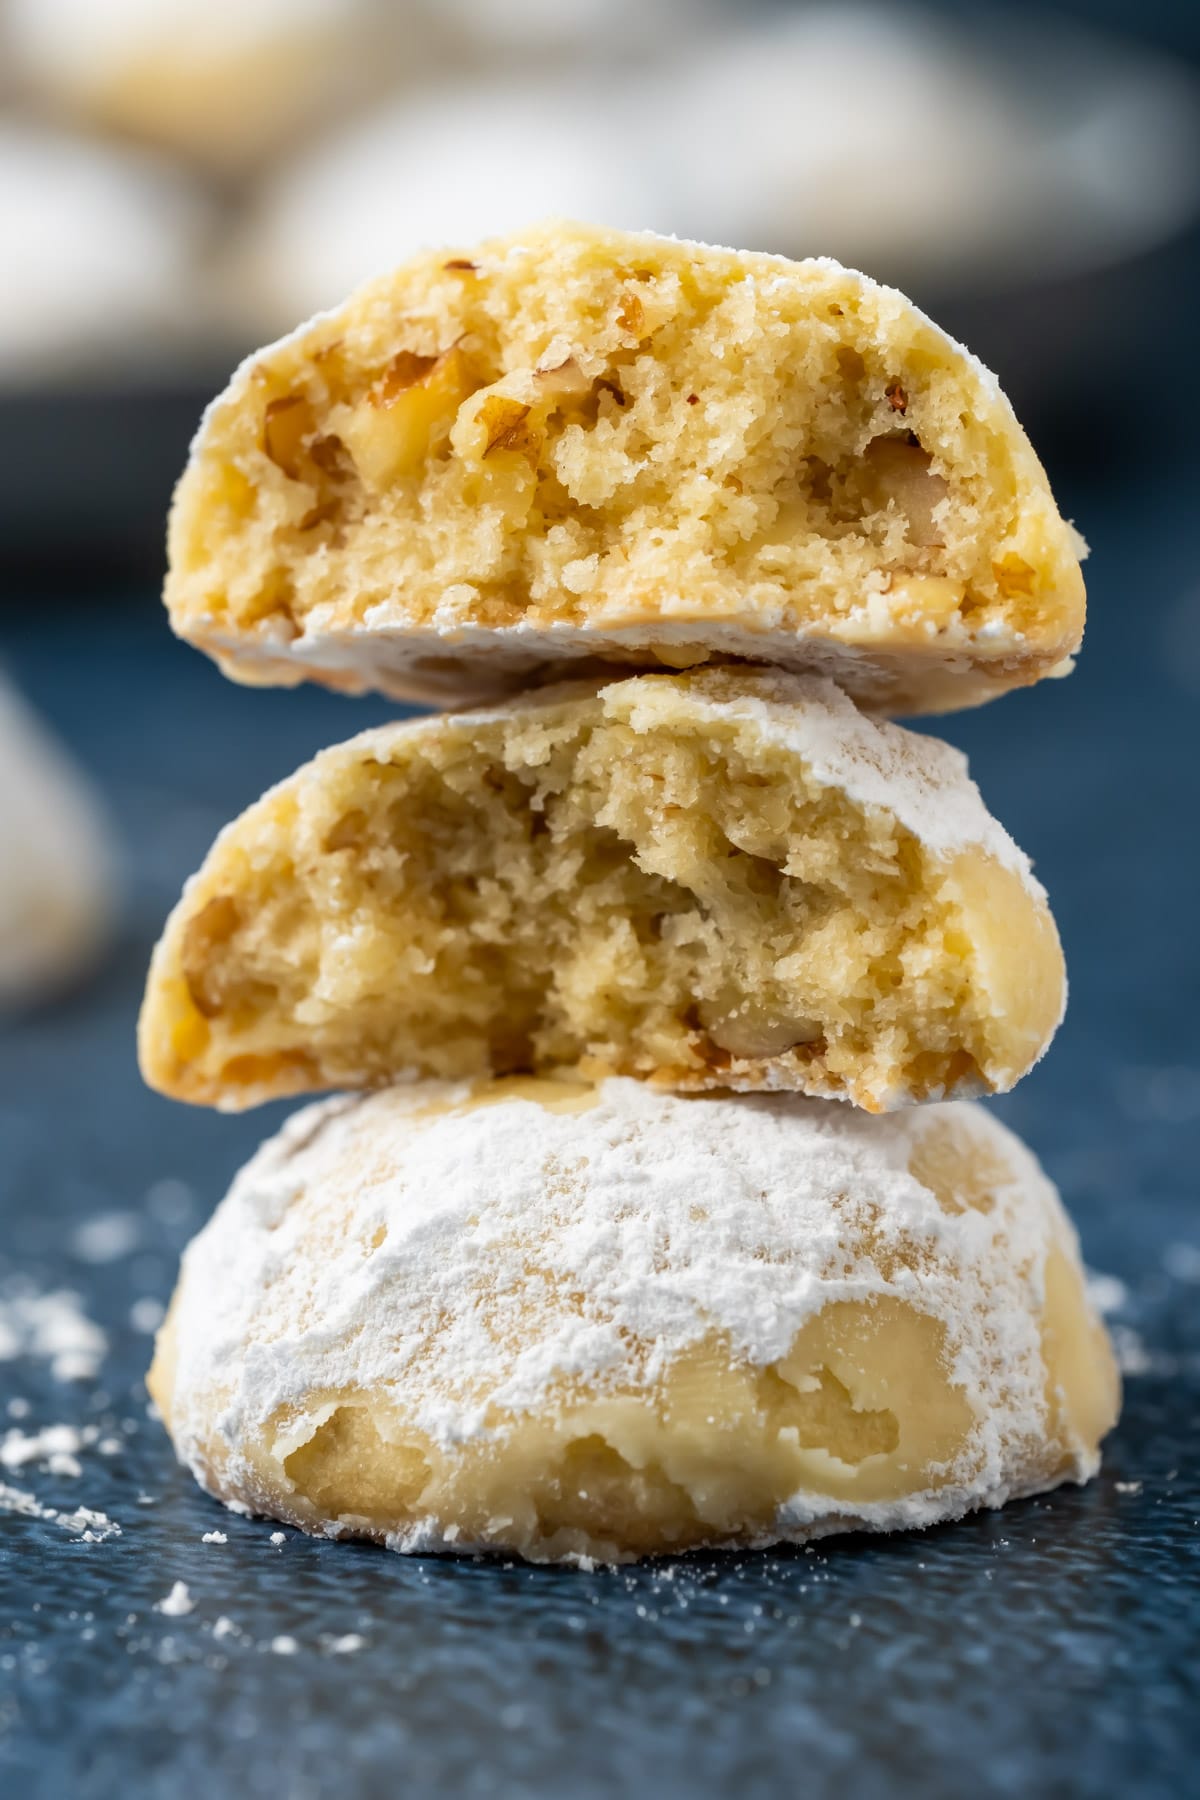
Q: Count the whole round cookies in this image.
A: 1